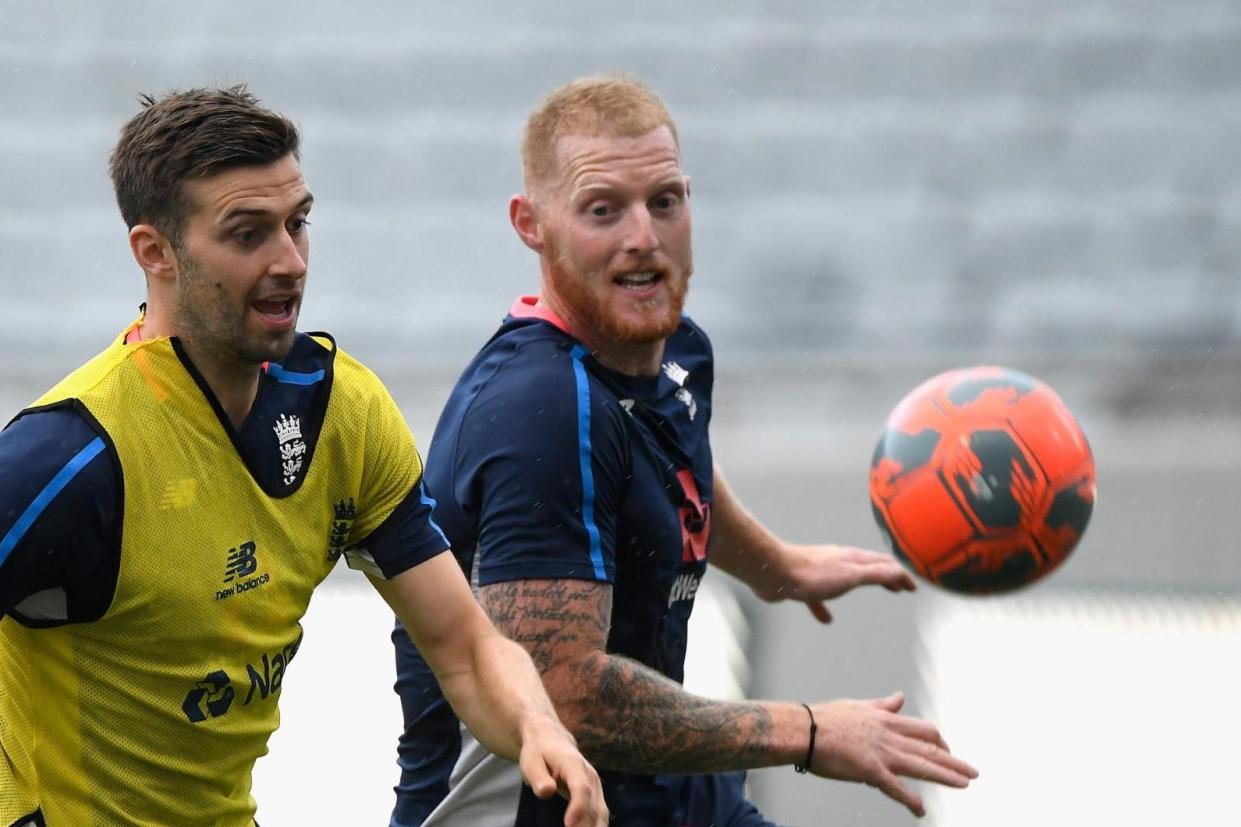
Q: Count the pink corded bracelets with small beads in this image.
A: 0